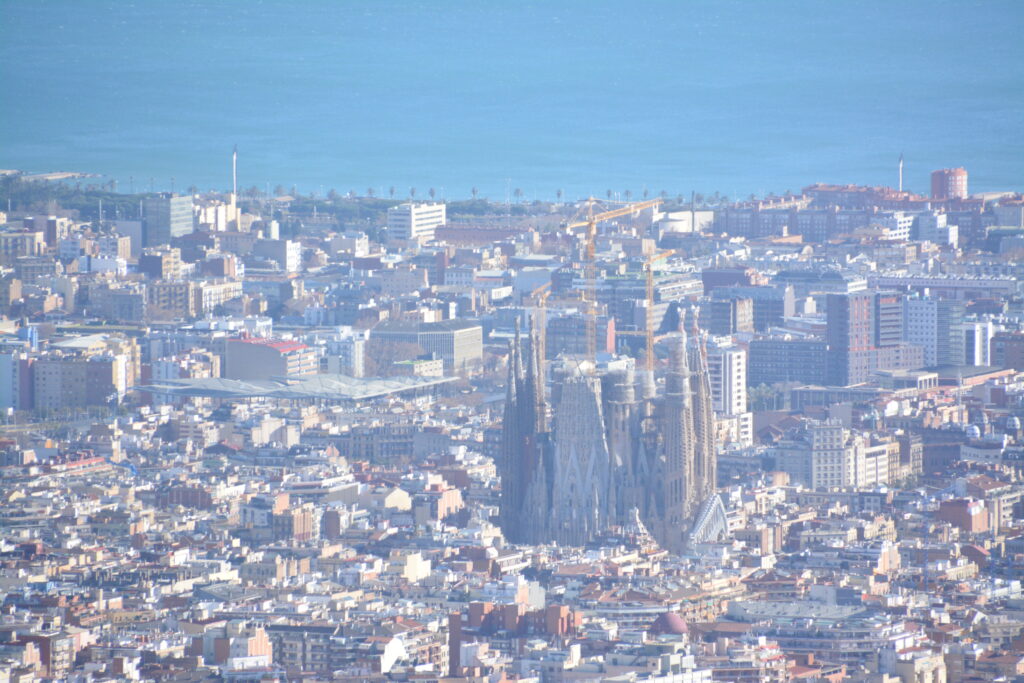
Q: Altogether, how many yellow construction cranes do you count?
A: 3